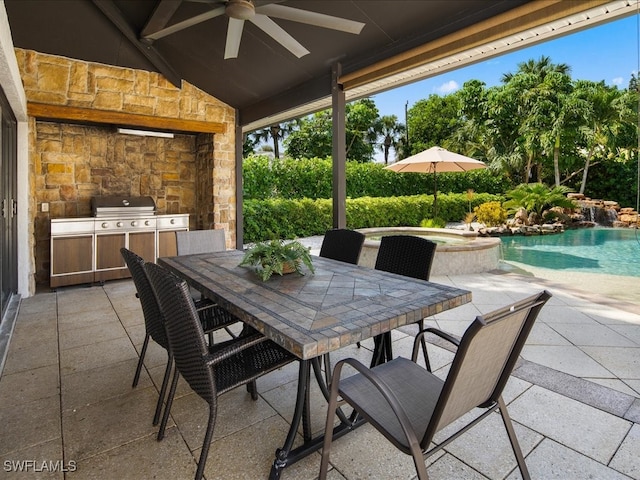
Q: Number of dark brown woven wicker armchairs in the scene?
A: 4